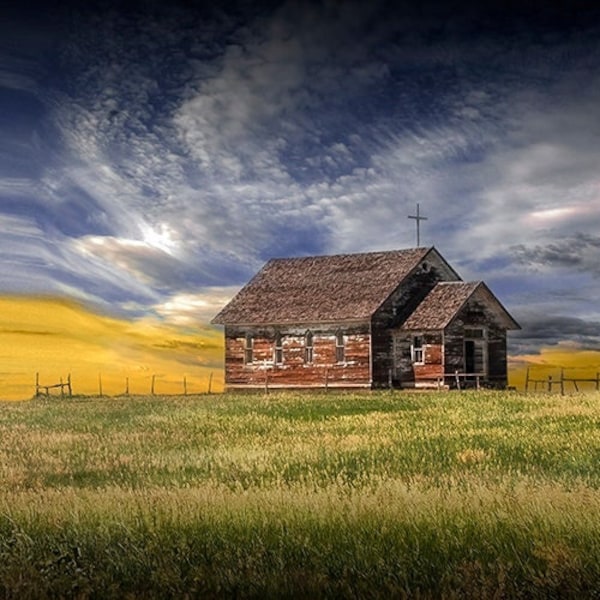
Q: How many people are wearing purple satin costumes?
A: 0